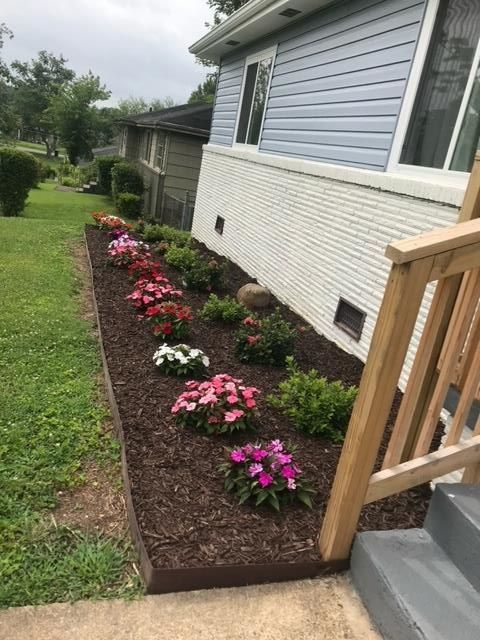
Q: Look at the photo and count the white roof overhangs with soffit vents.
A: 1